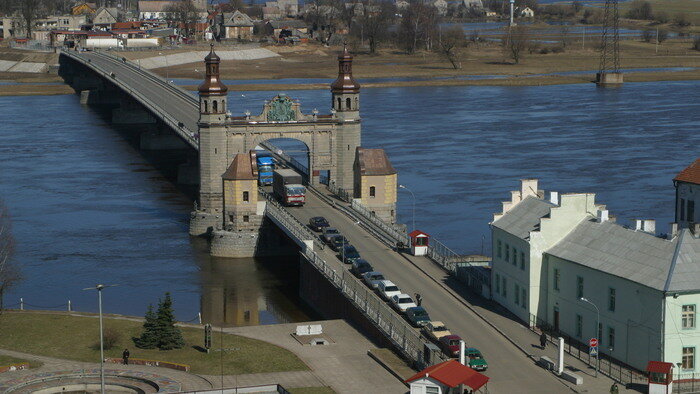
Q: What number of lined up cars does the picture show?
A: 12